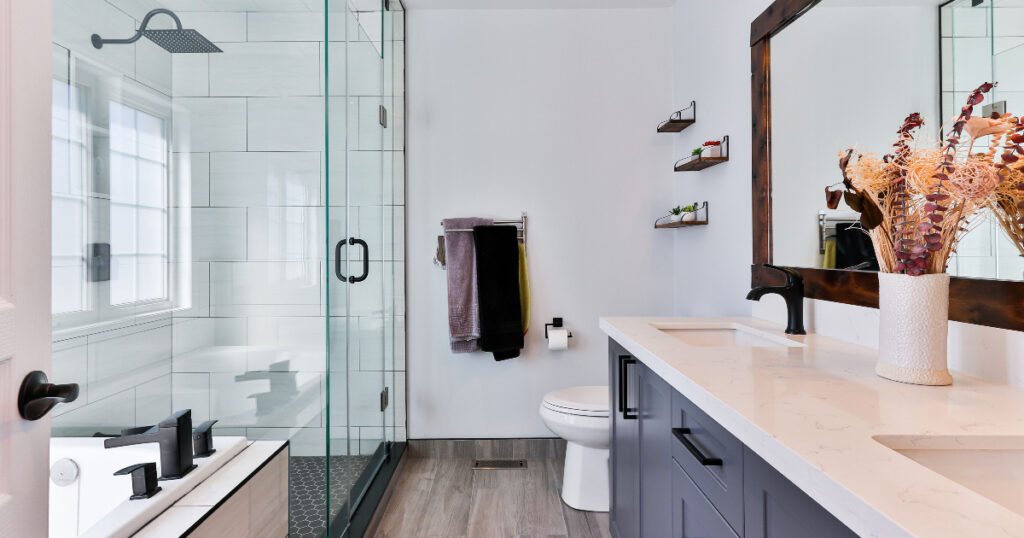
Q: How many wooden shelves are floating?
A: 3